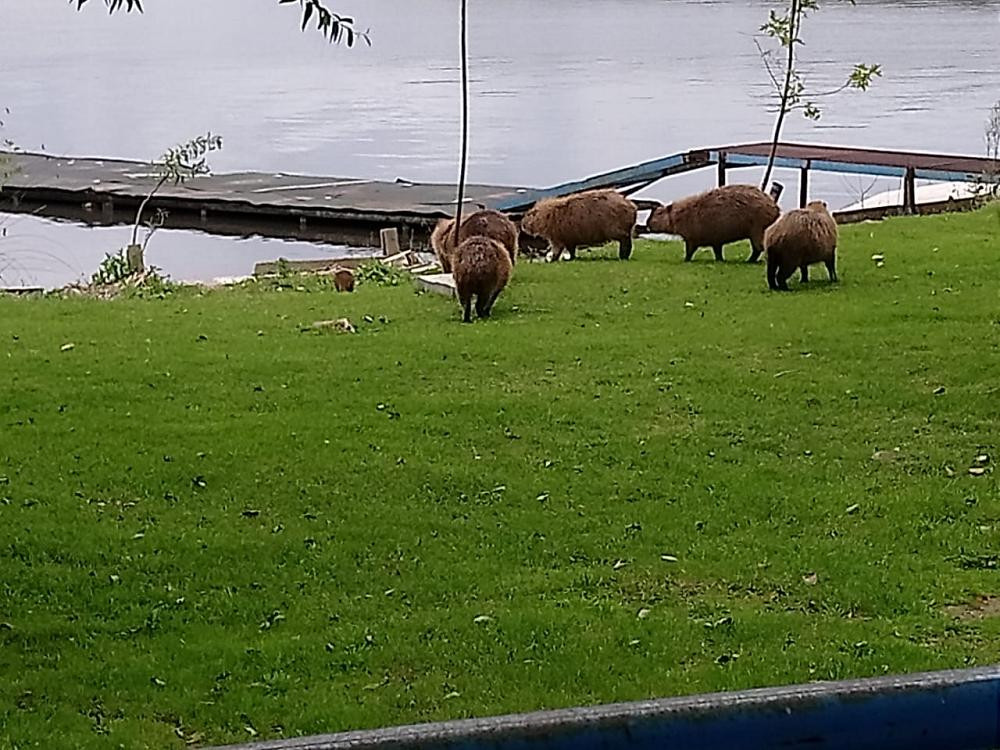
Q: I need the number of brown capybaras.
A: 6